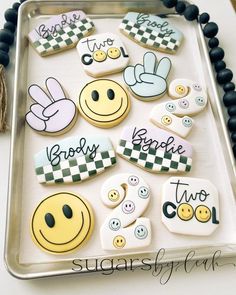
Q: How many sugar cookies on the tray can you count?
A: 12